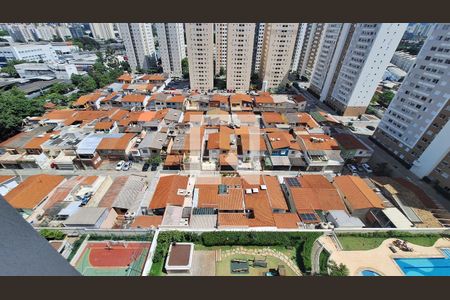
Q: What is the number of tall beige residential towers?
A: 3